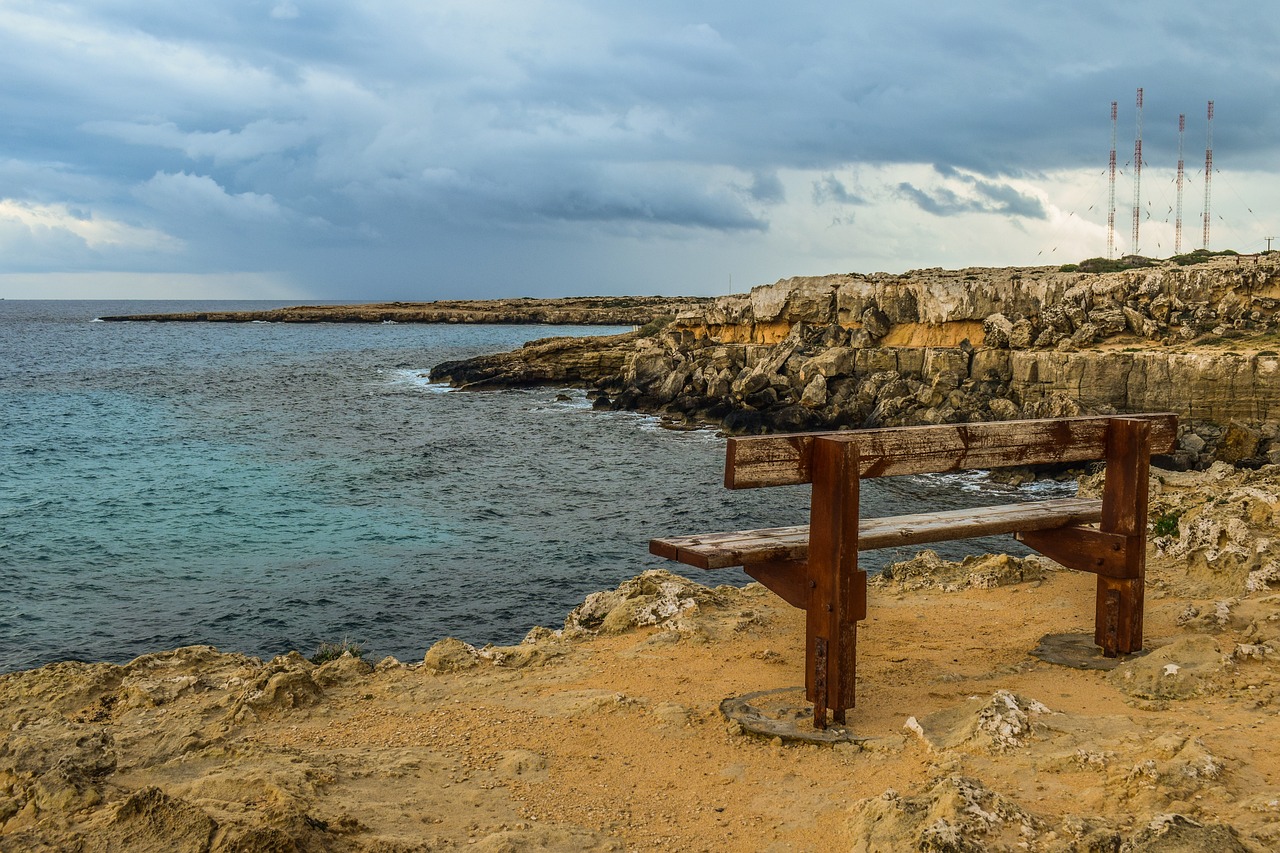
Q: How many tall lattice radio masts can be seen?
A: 4